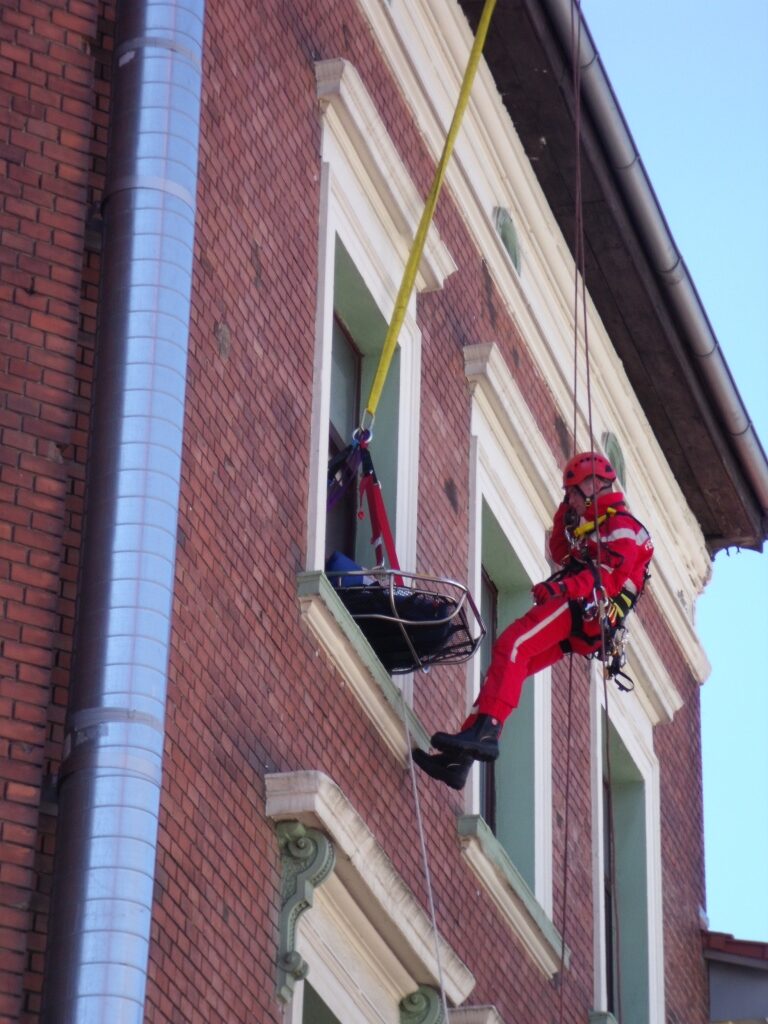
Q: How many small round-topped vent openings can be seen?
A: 2